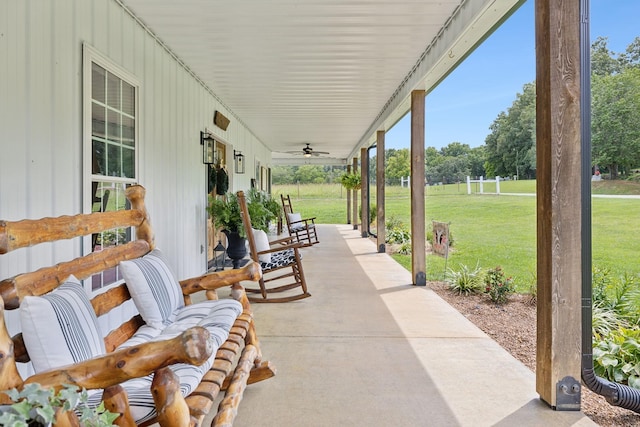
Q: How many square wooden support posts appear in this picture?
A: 6